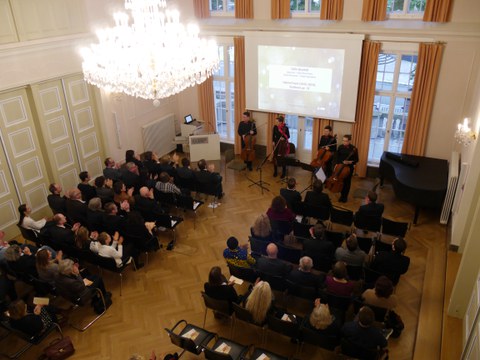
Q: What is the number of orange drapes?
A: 12